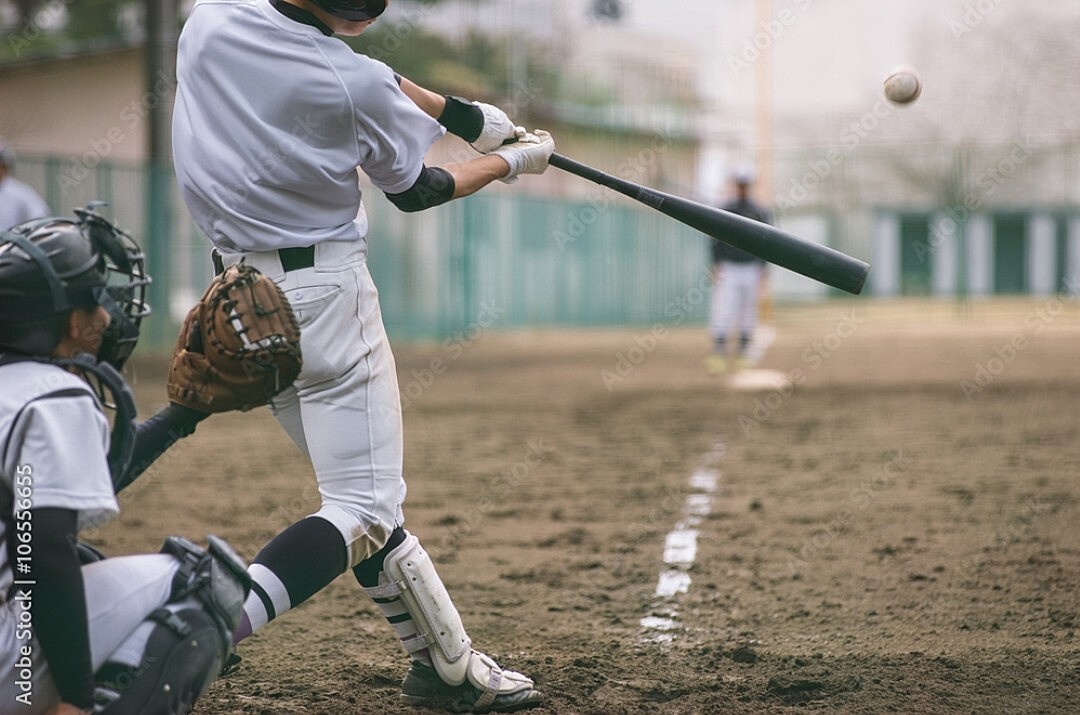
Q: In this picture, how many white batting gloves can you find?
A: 2